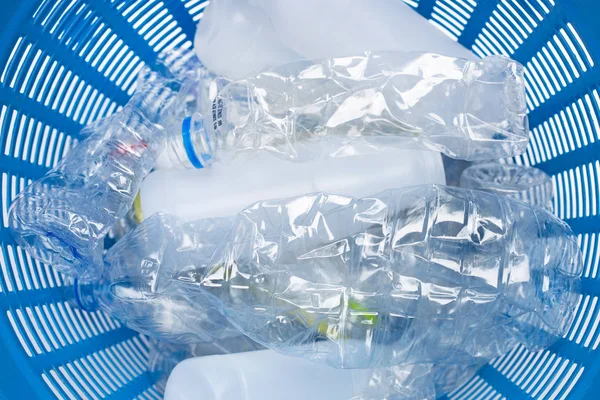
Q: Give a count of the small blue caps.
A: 1